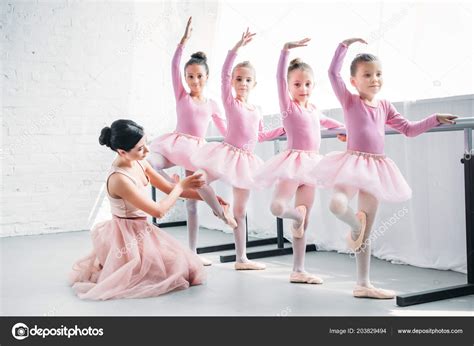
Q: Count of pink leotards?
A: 4